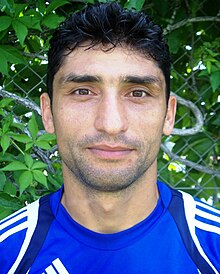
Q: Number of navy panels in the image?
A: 2